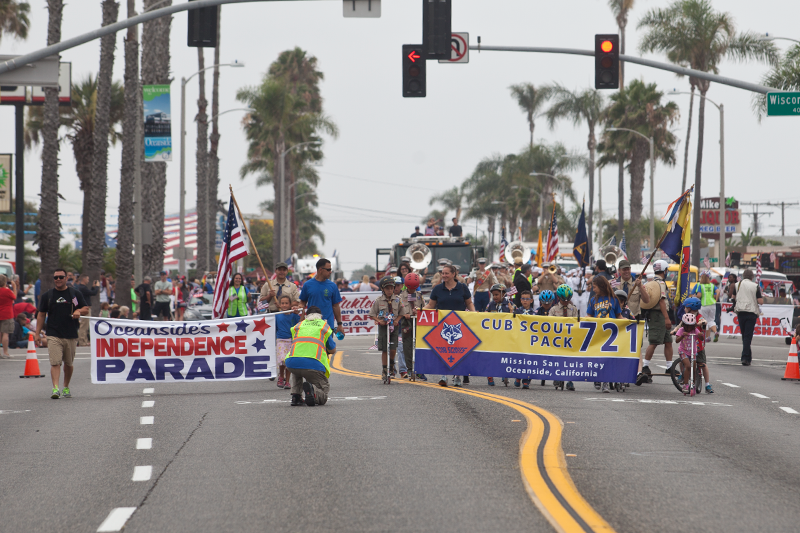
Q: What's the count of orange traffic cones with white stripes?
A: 2